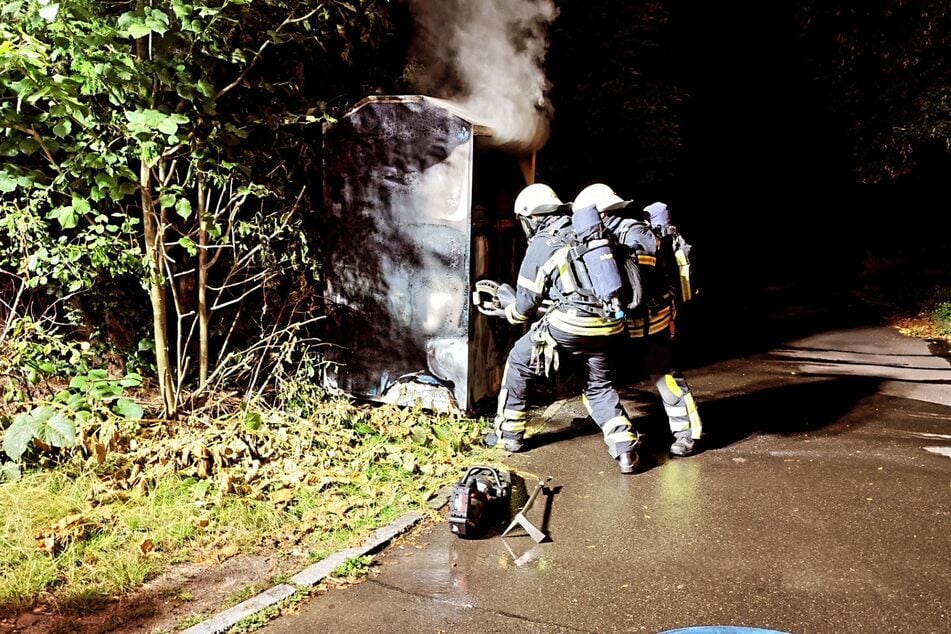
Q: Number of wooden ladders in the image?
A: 0